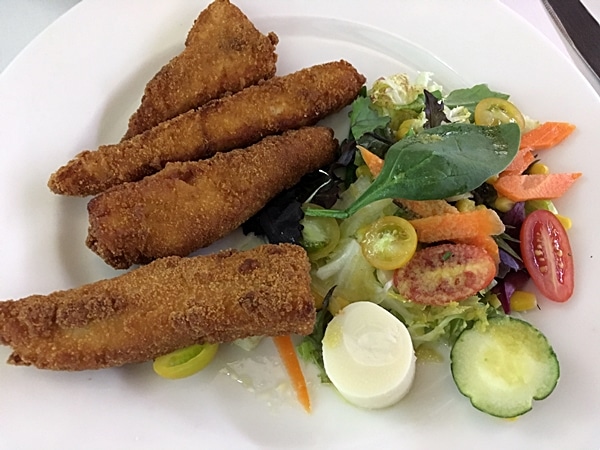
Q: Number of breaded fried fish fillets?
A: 4